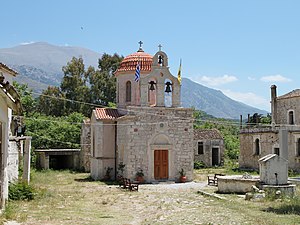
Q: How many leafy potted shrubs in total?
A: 4